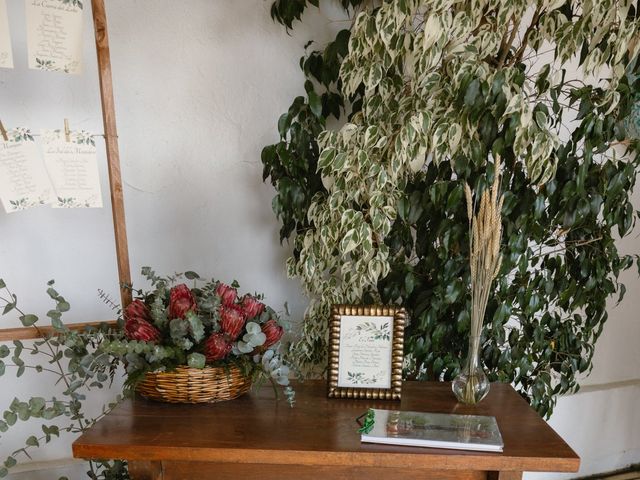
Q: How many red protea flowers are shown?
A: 8